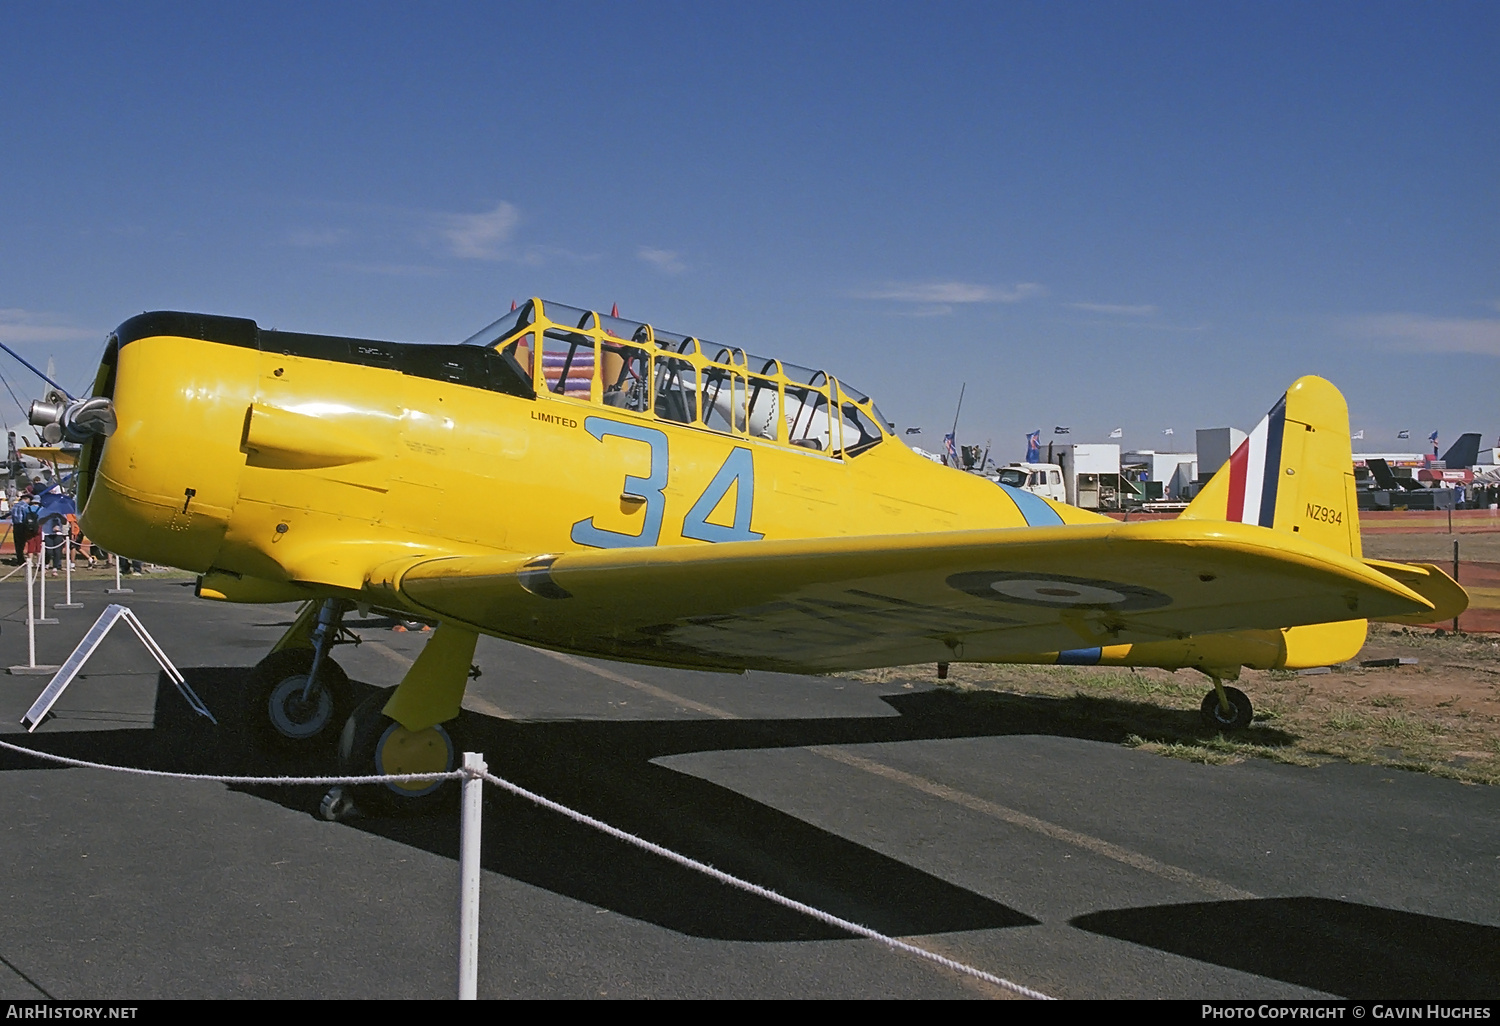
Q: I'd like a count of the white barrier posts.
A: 5